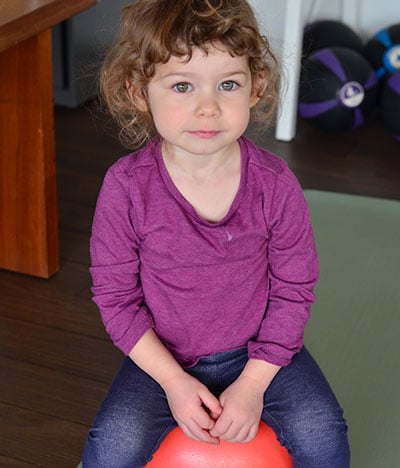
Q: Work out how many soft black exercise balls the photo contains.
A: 4